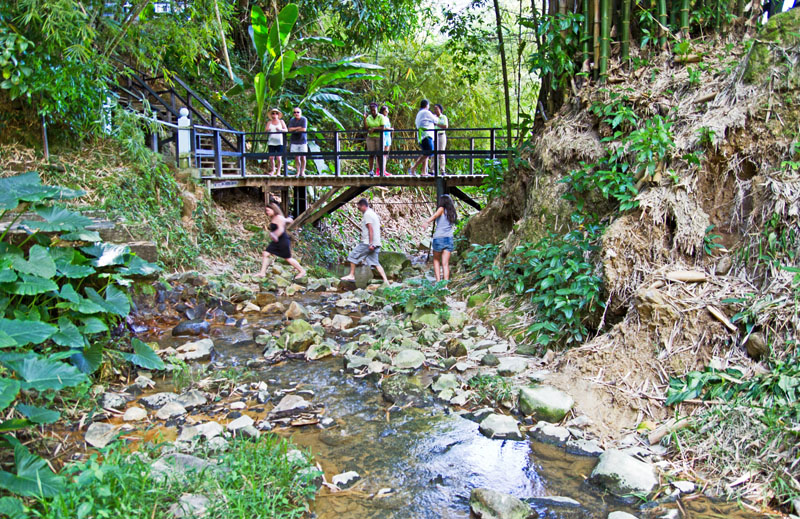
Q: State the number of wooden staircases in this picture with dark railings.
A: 1